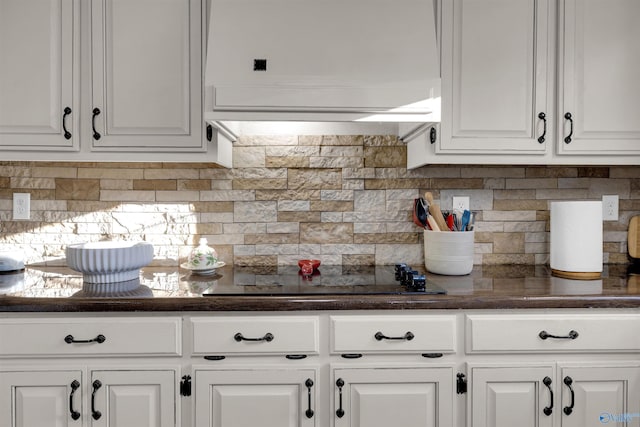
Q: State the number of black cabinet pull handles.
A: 14